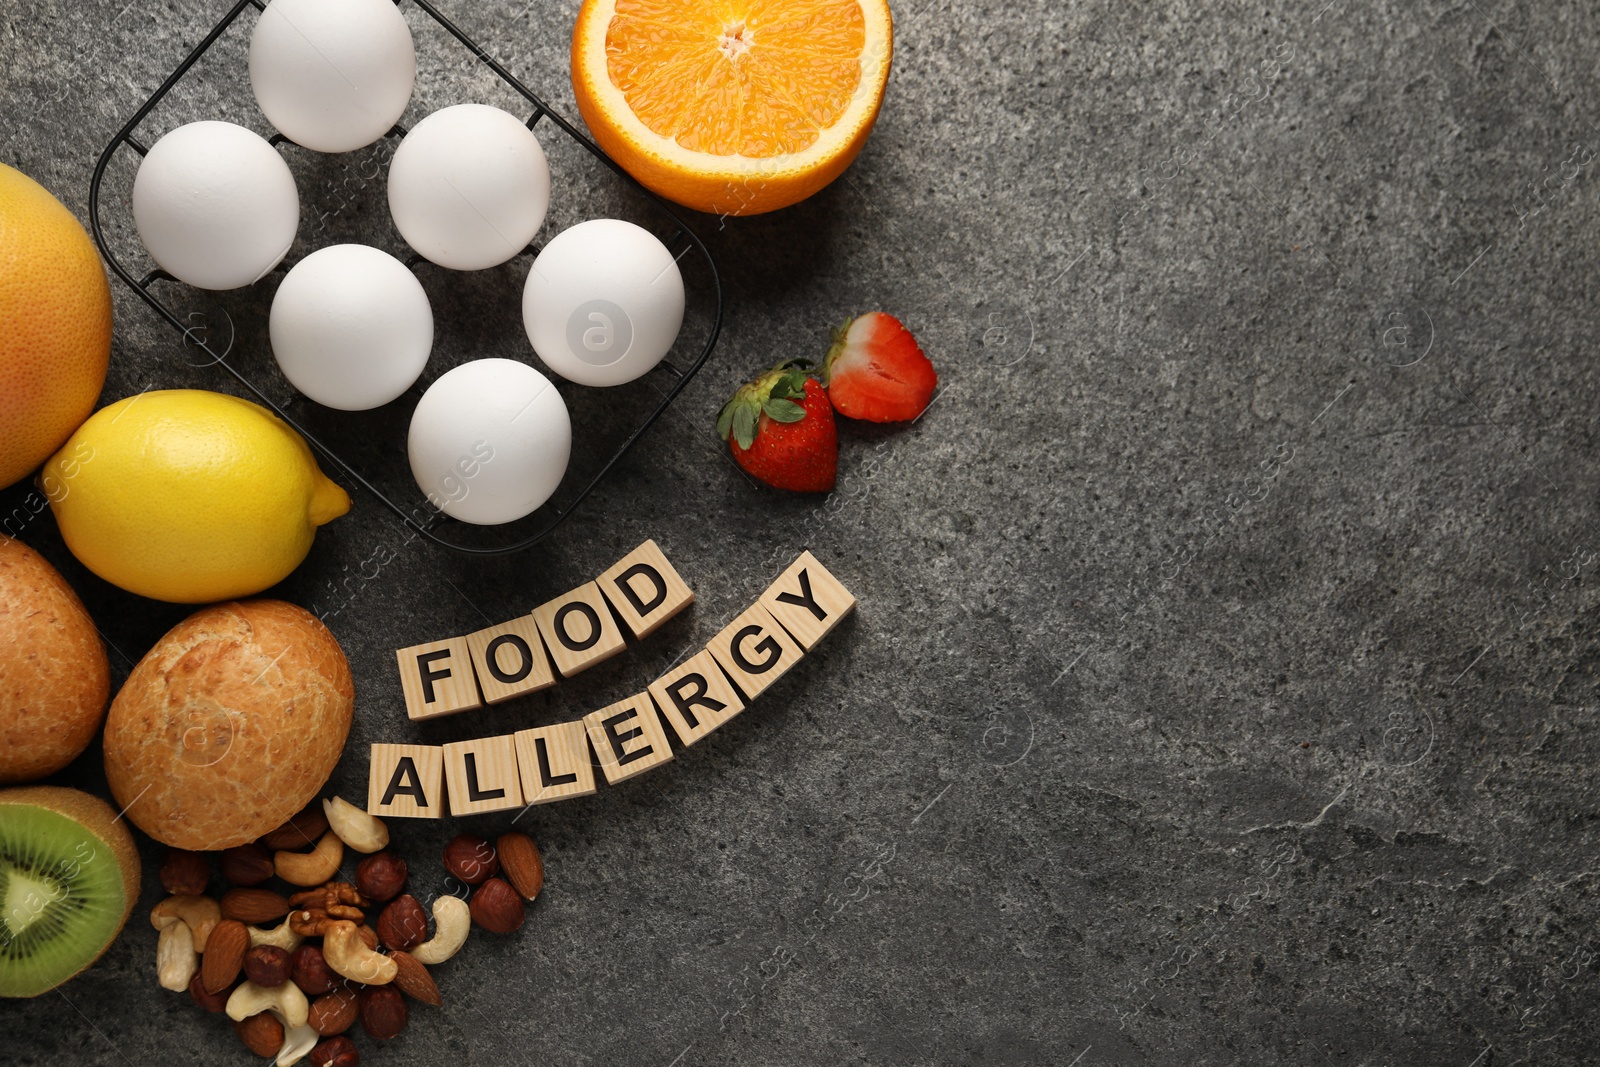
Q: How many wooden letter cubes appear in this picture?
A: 11